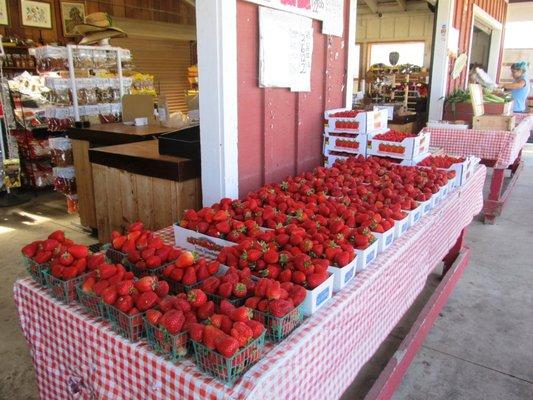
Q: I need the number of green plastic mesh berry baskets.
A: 11